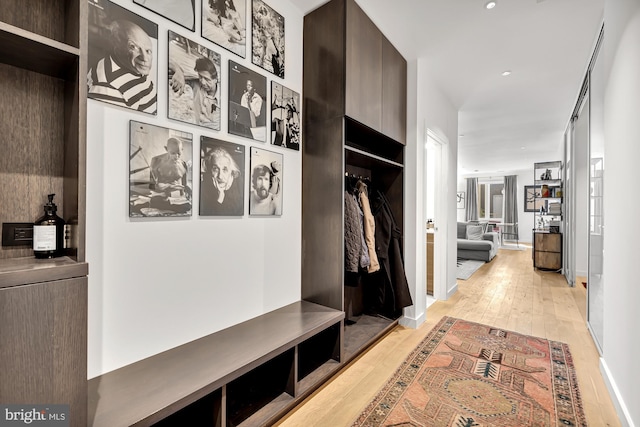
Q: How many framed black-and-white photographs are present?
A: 10